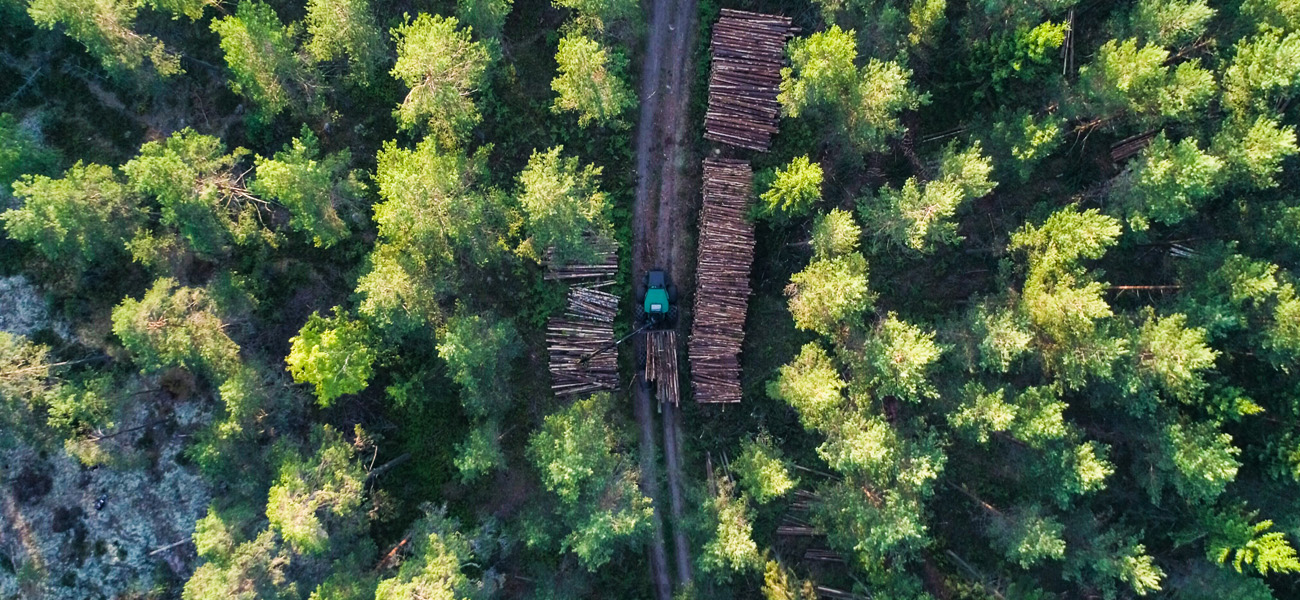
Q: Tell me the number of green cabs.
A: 1